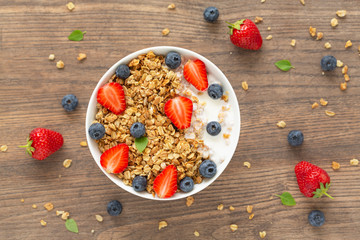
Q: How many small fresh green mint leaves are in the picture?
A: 5